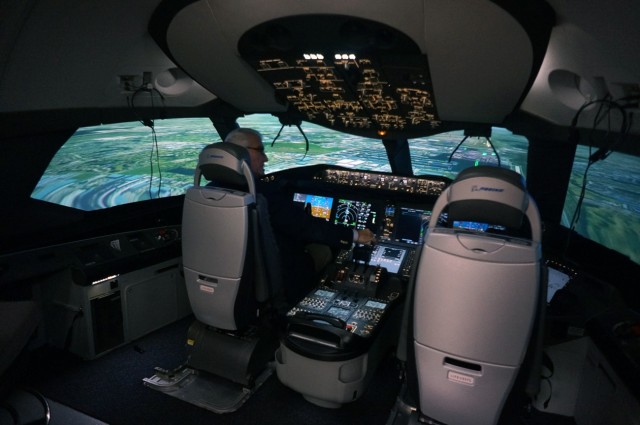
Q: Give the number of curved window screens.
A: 4